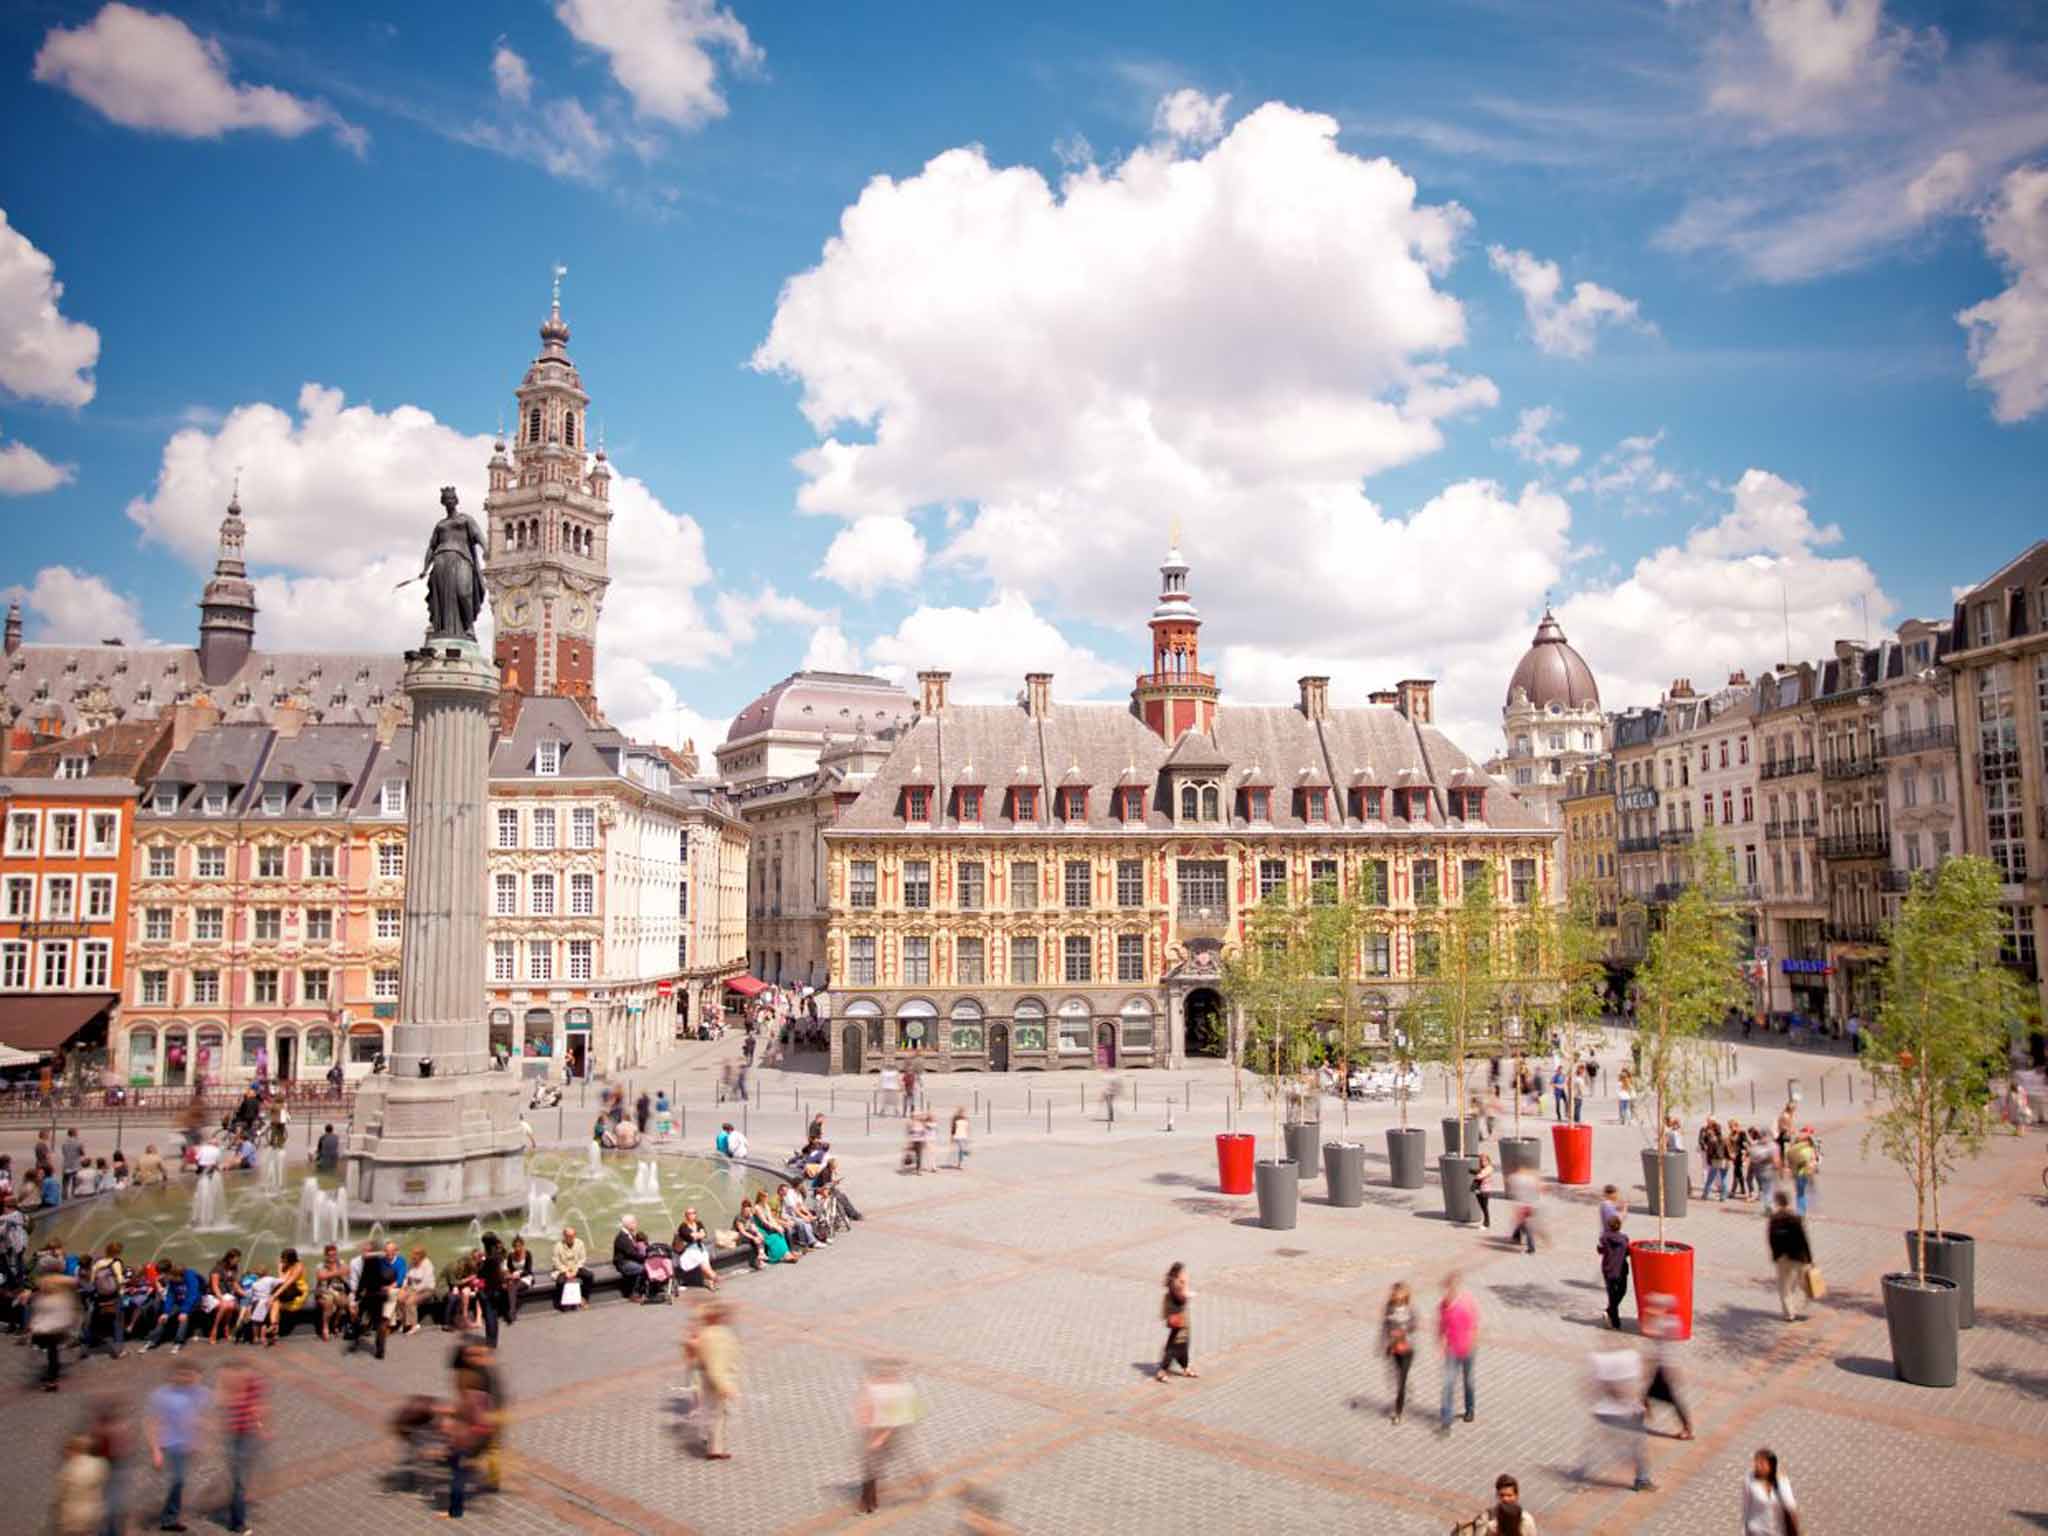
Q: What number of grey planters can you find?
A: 10